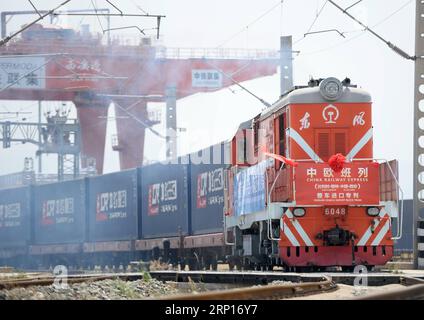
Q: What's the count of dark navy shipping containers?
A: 5